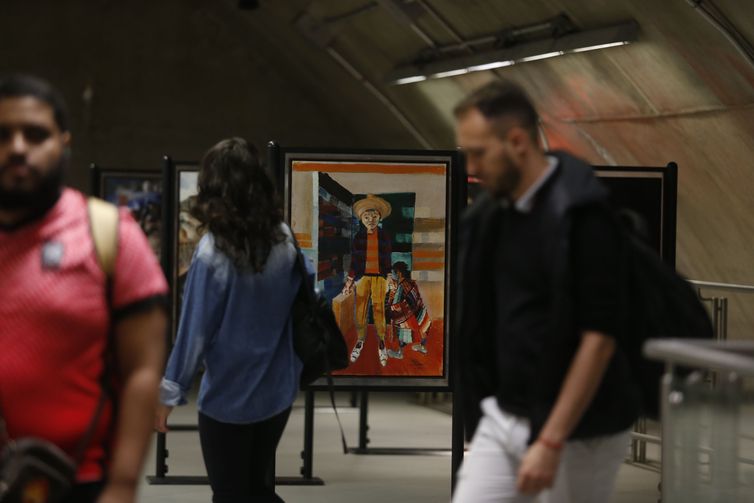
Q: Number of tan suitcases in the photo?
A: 1